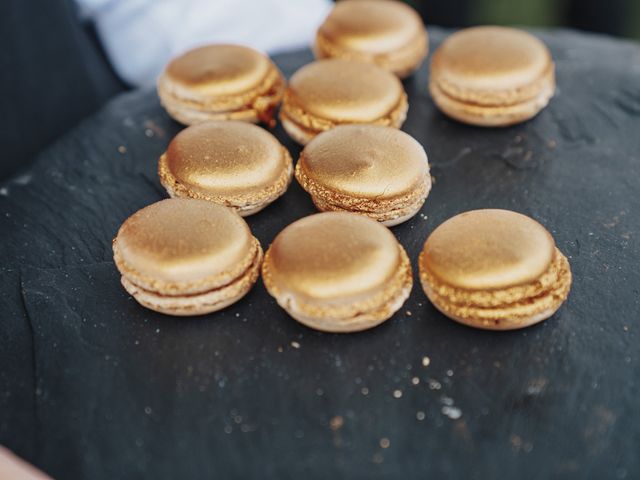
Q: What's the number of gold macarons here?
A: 9